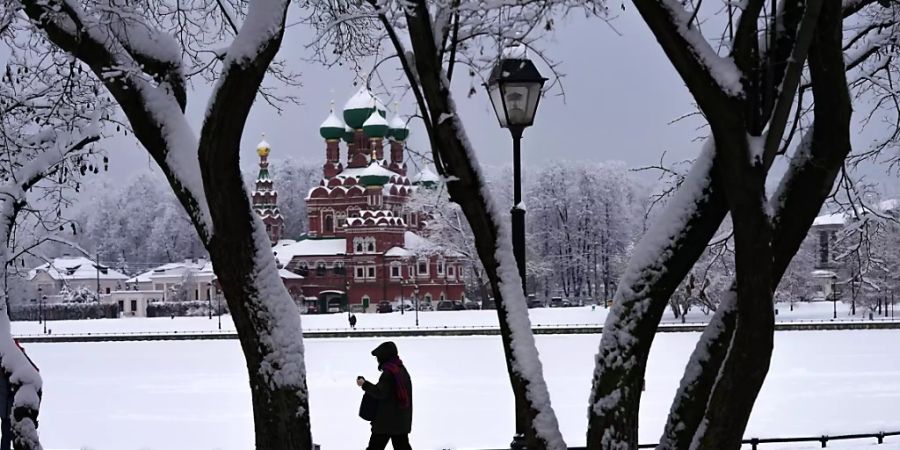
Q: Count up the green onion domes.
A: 7